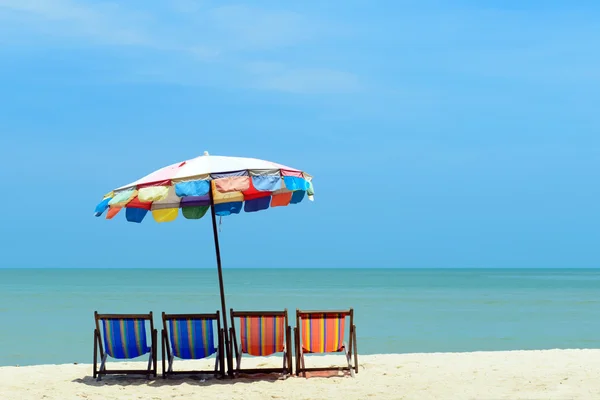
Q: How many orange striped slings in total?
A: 2